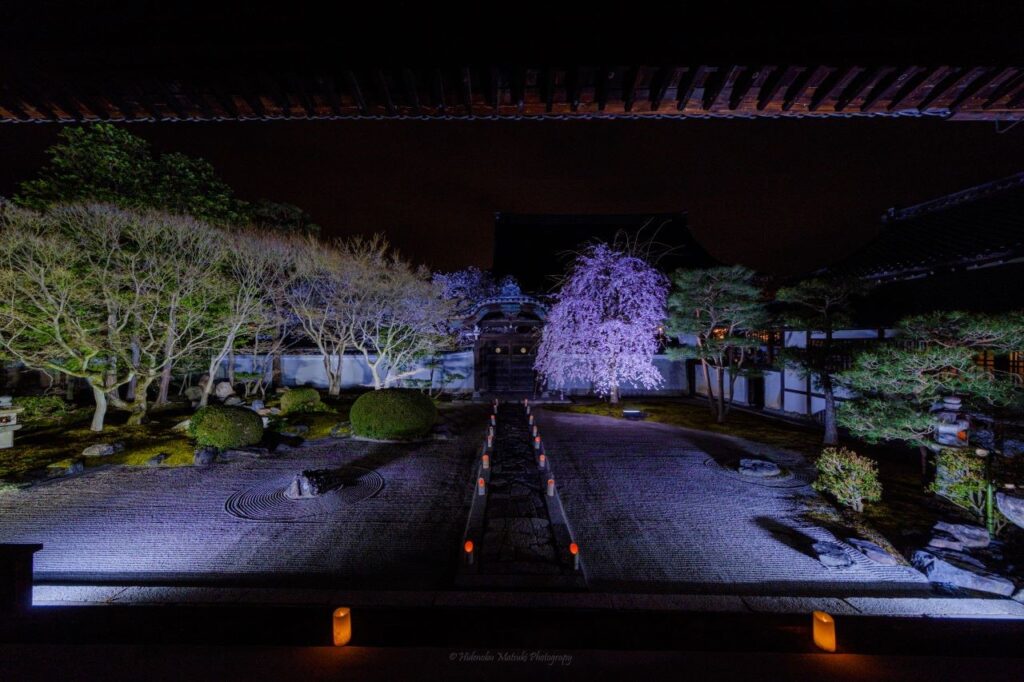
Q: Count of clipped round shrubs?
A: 3